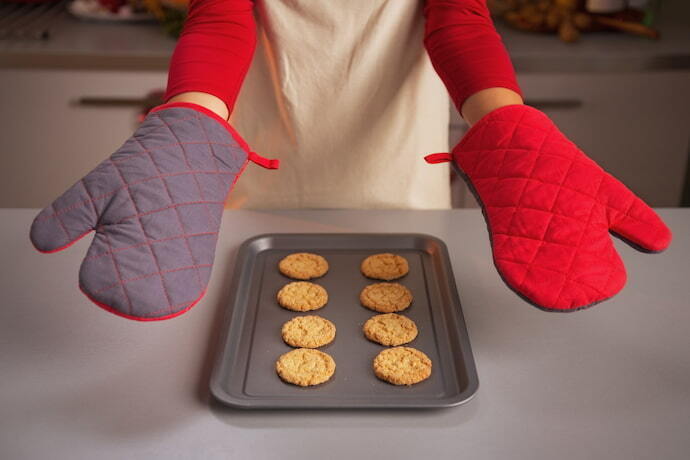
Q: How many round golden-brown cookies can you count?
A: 8